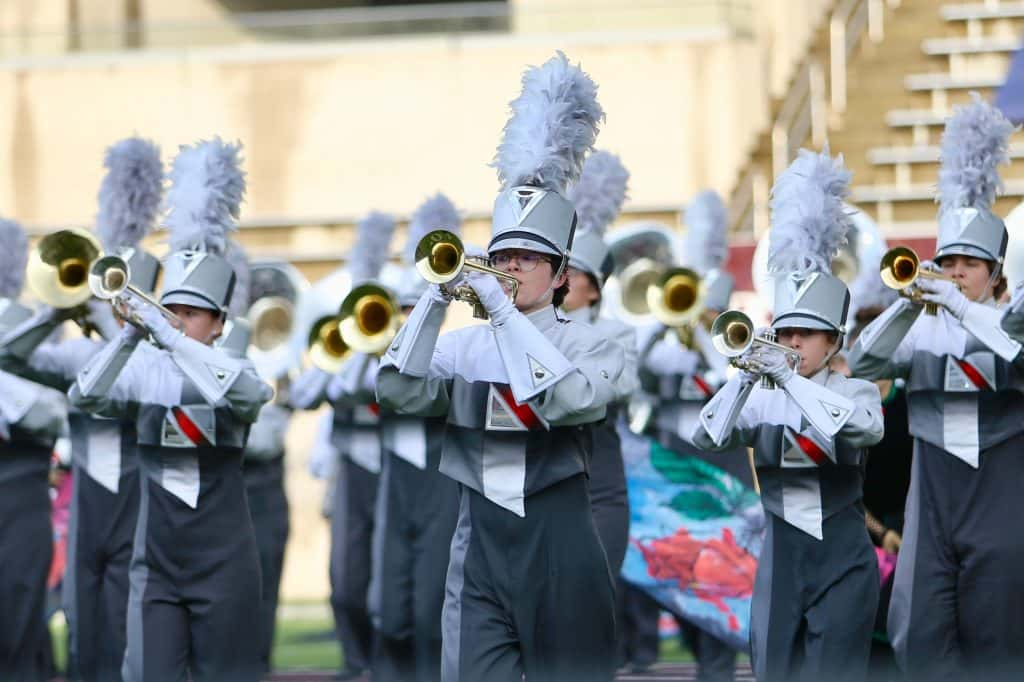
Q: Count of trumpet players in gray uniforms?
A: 4